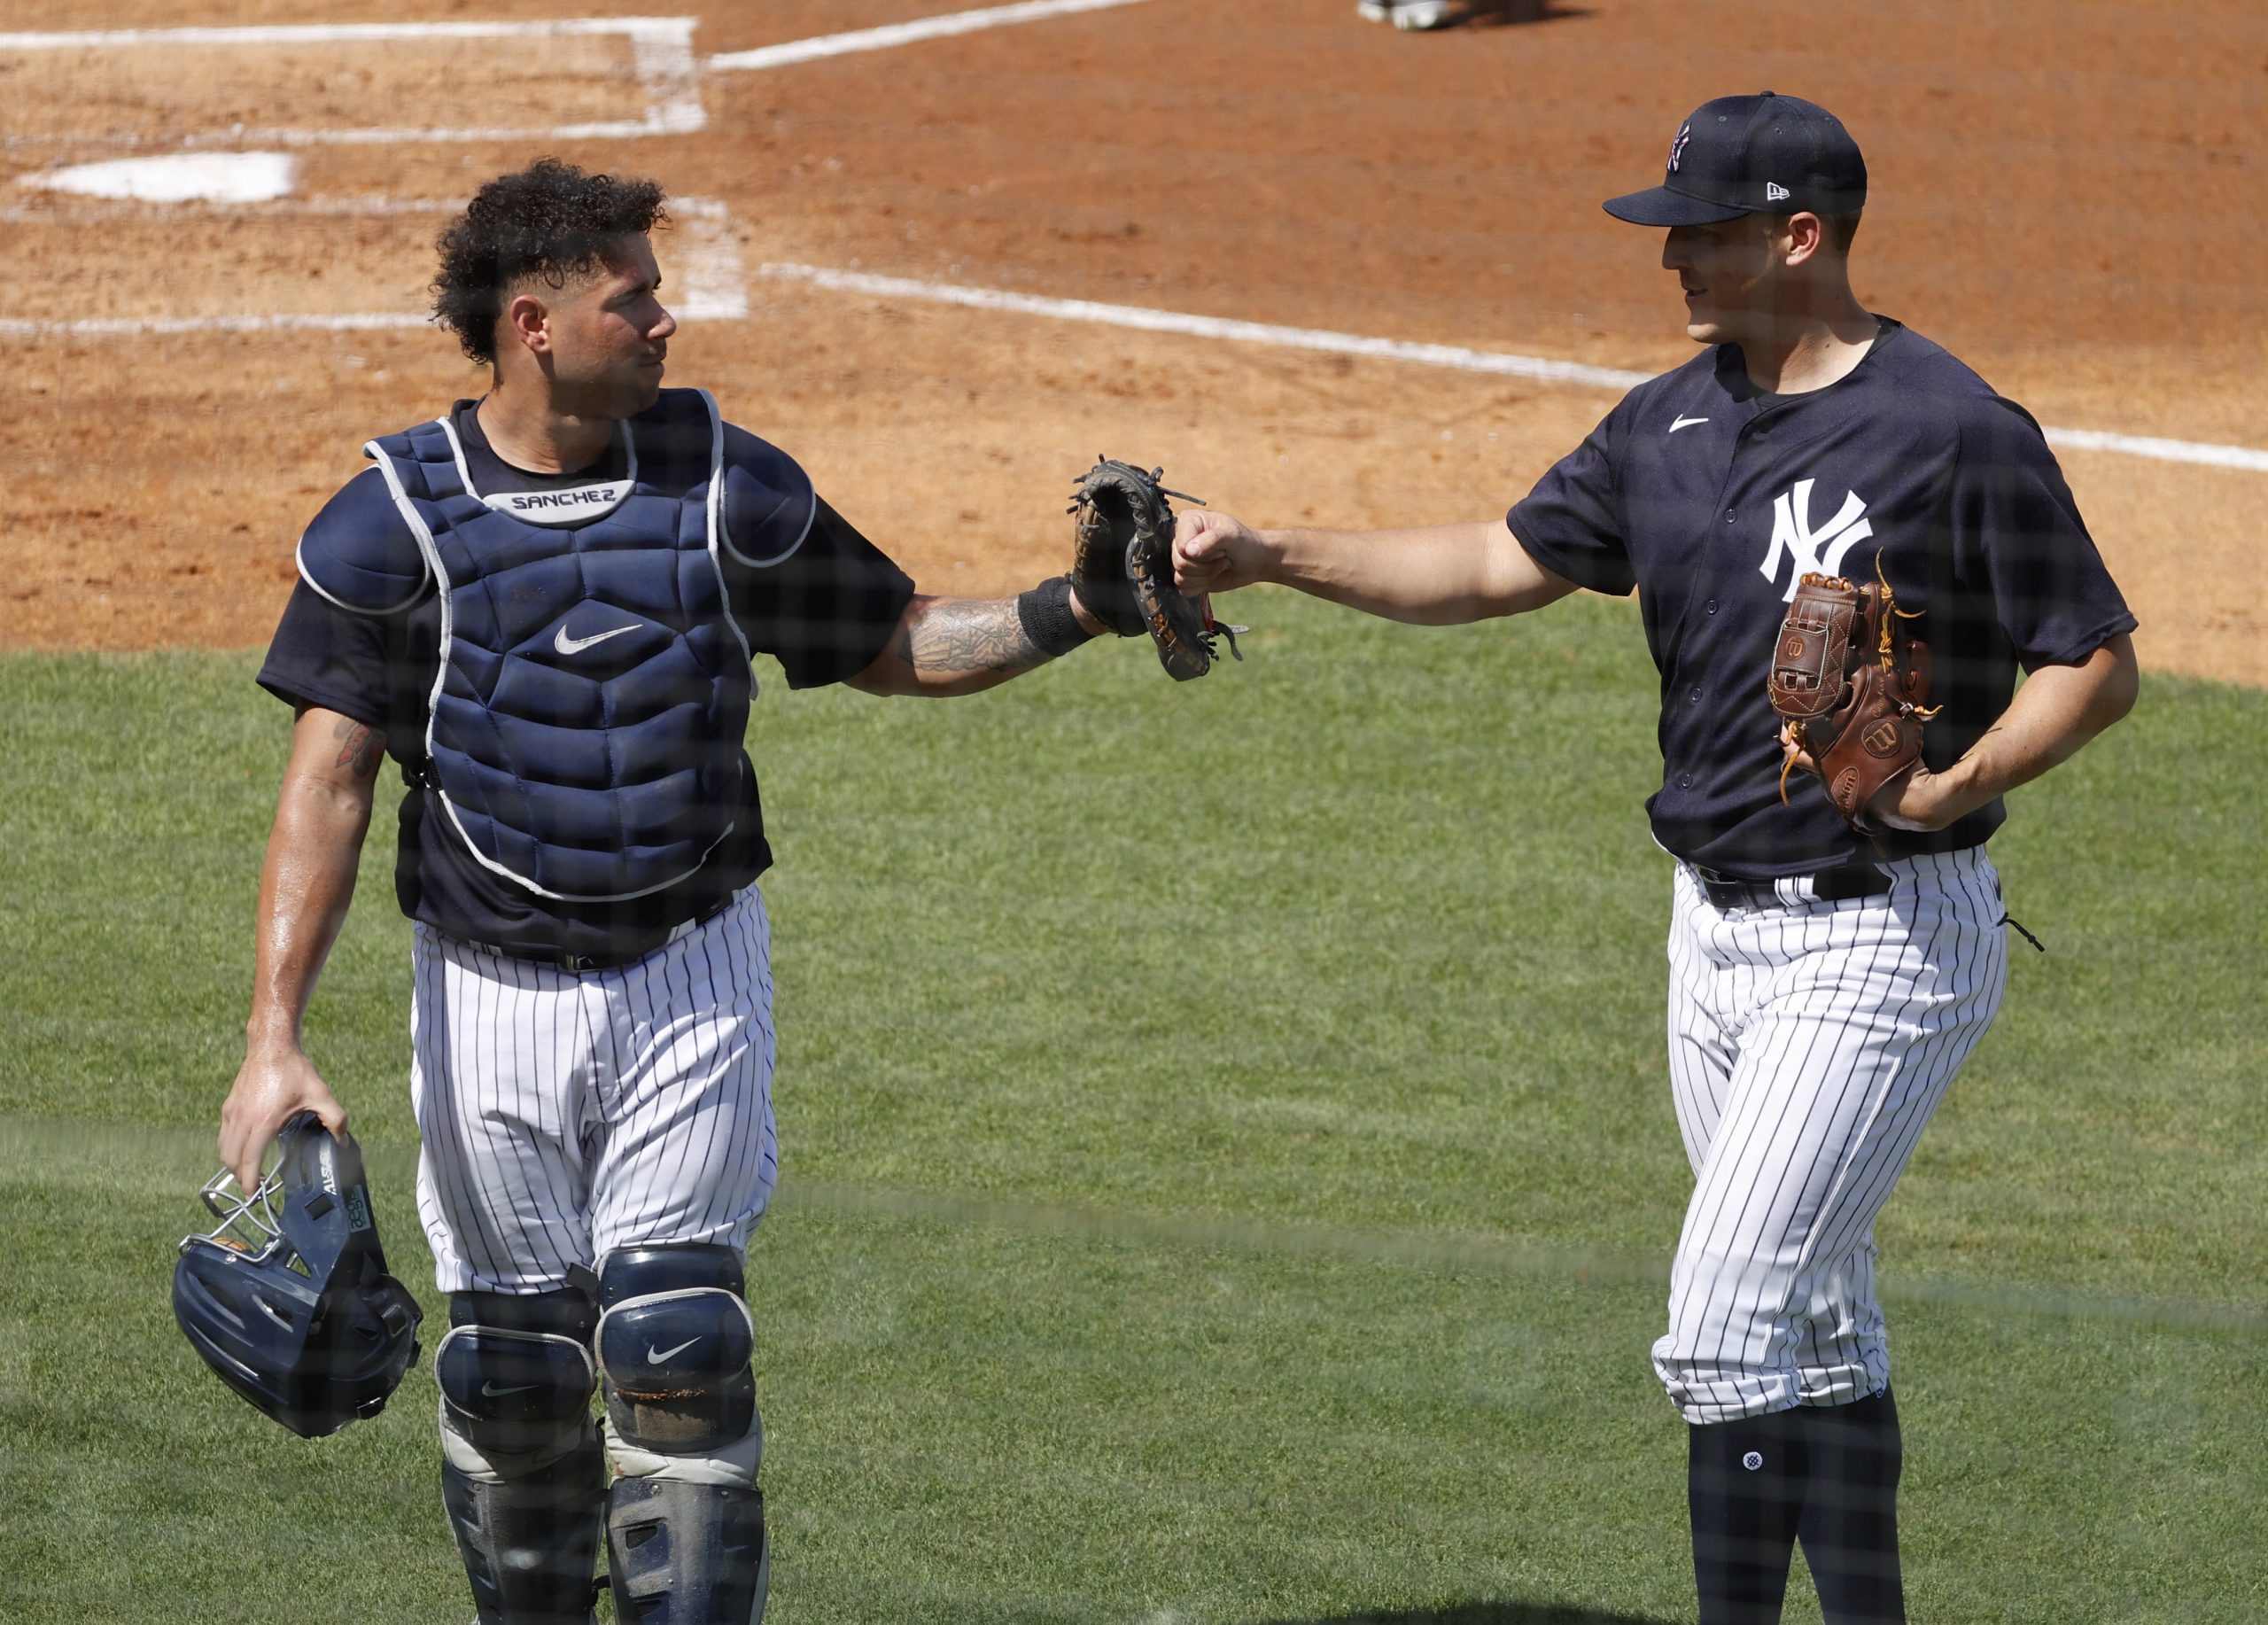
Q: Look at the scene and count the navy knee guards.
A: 2